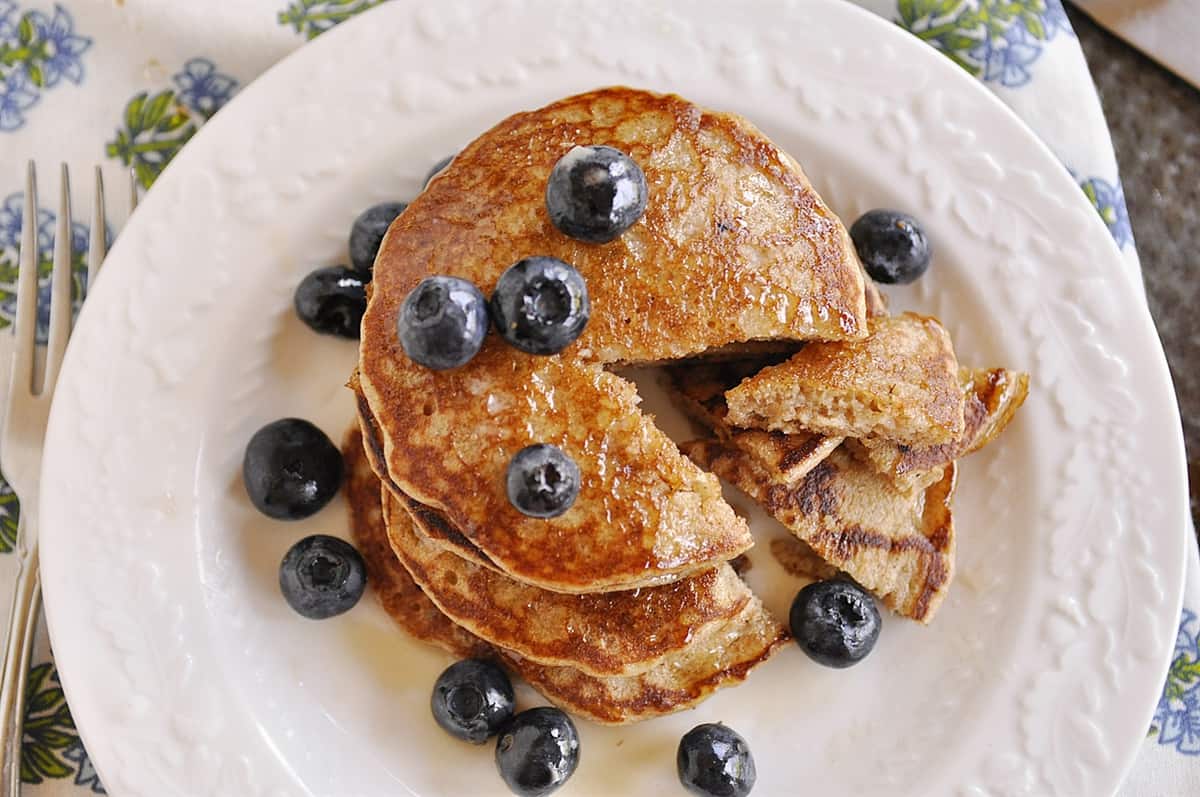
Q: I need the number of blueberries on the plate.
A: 14